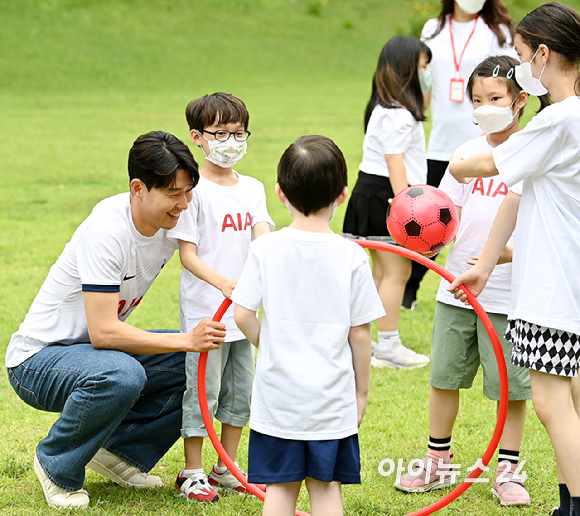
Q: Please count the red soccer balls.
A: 1